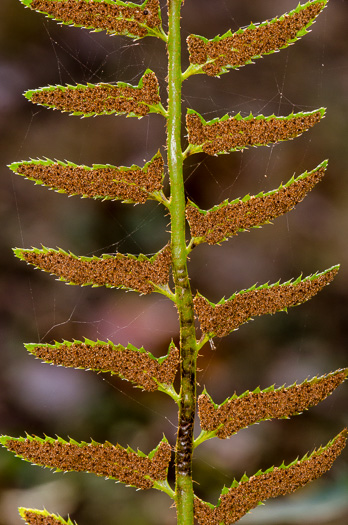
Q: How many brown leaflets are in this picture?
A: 13